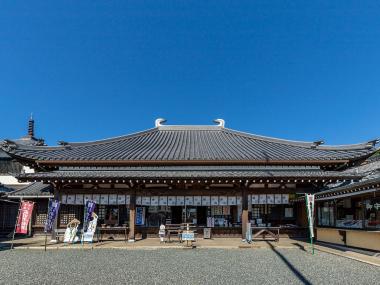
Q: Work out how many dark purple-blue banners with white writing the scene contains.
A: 2